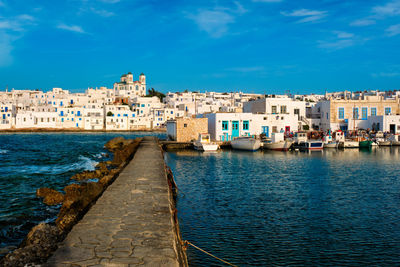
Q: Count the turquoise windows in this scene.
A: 2